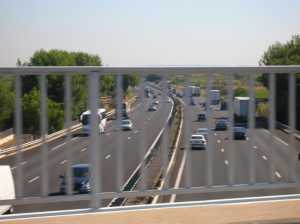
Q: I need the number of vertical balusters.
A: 13